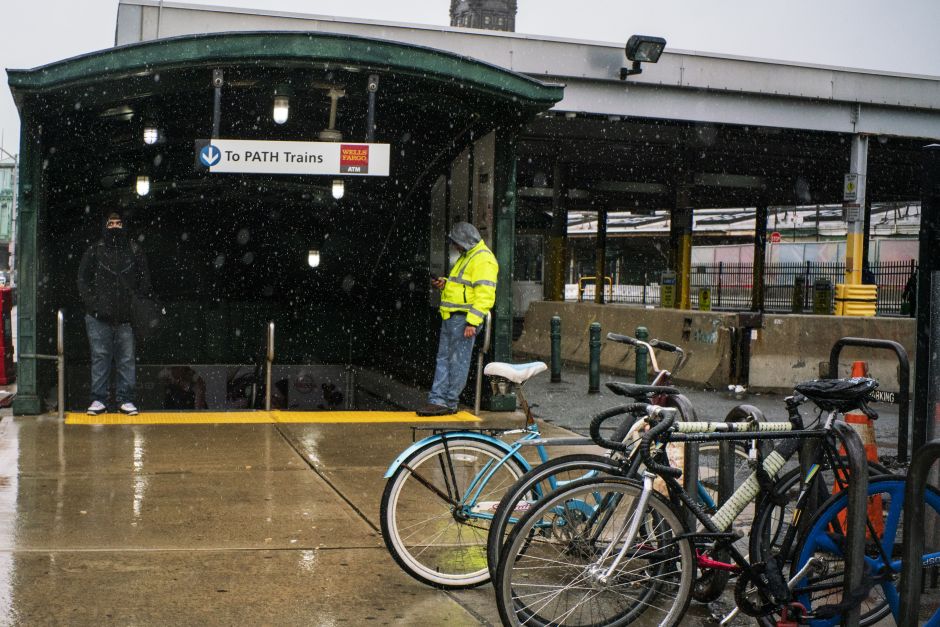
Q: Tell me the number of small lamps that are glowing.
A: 5